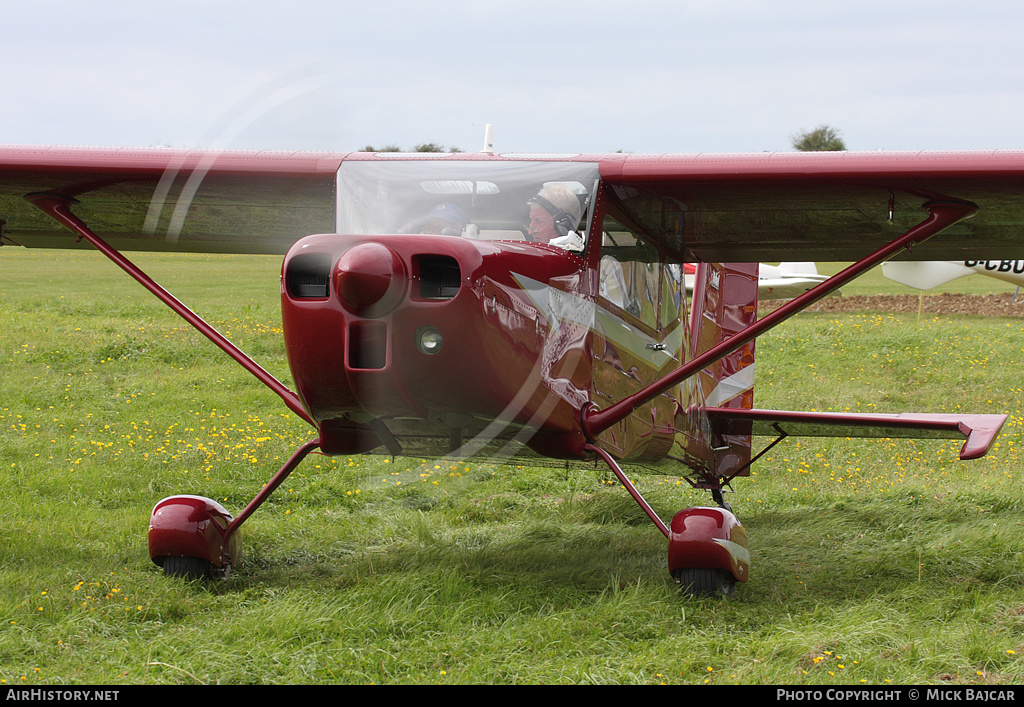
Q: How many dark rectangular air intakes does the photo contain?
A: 3